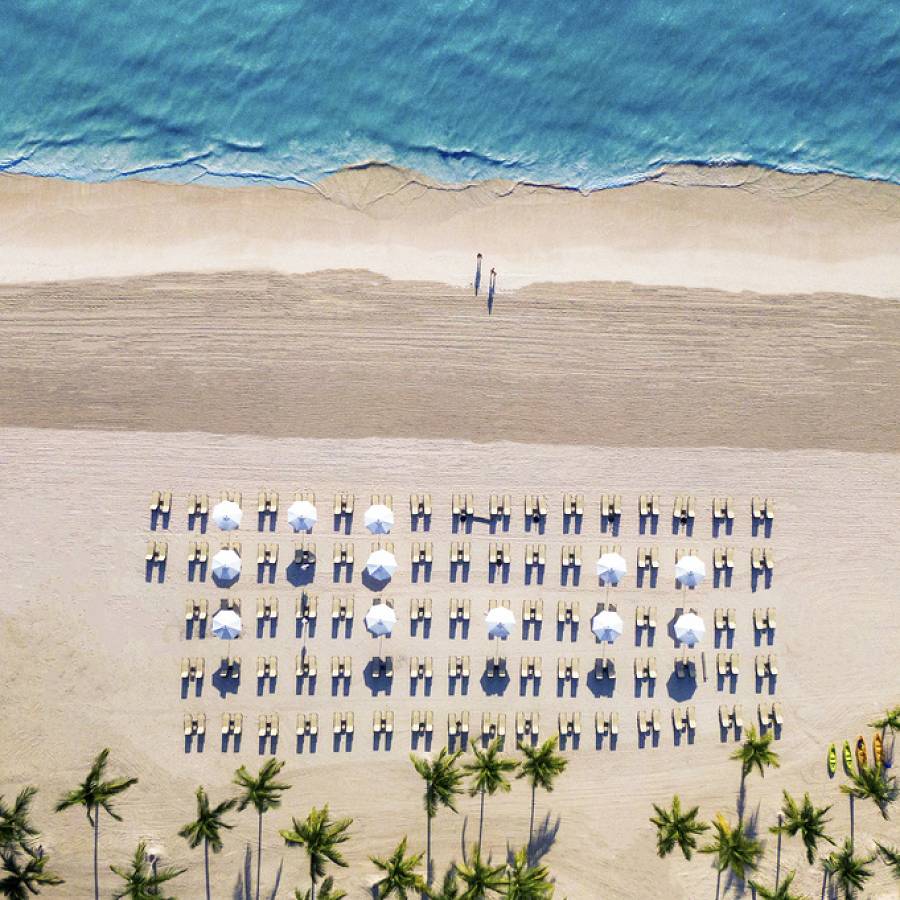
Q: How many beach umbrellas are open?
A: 12